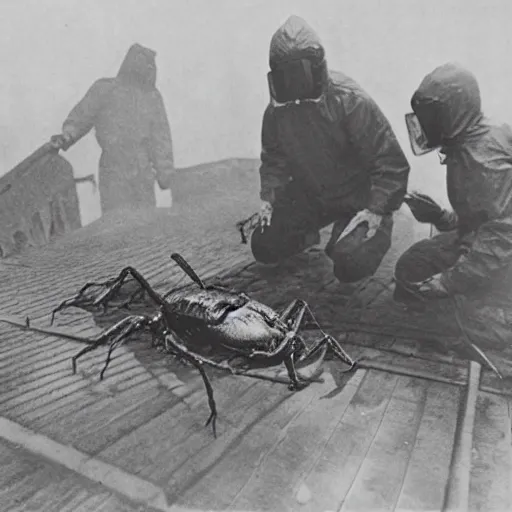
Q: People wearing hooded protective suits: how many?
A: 3